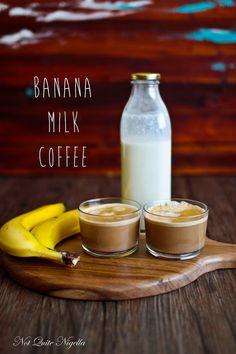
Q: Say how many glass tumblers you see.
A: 2